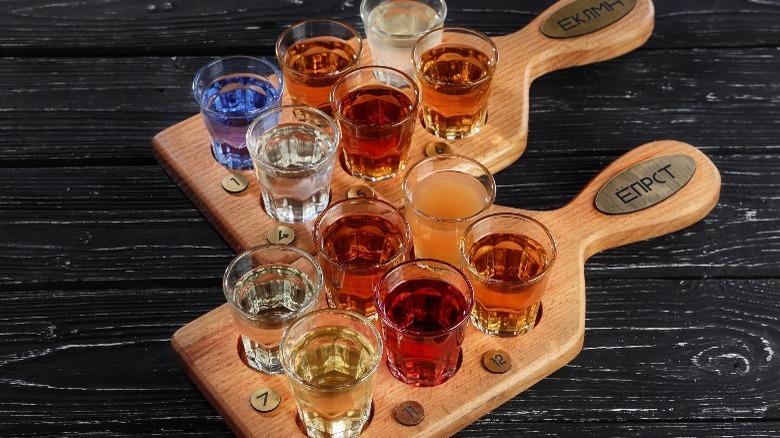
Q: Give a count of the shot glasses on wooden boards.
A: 12